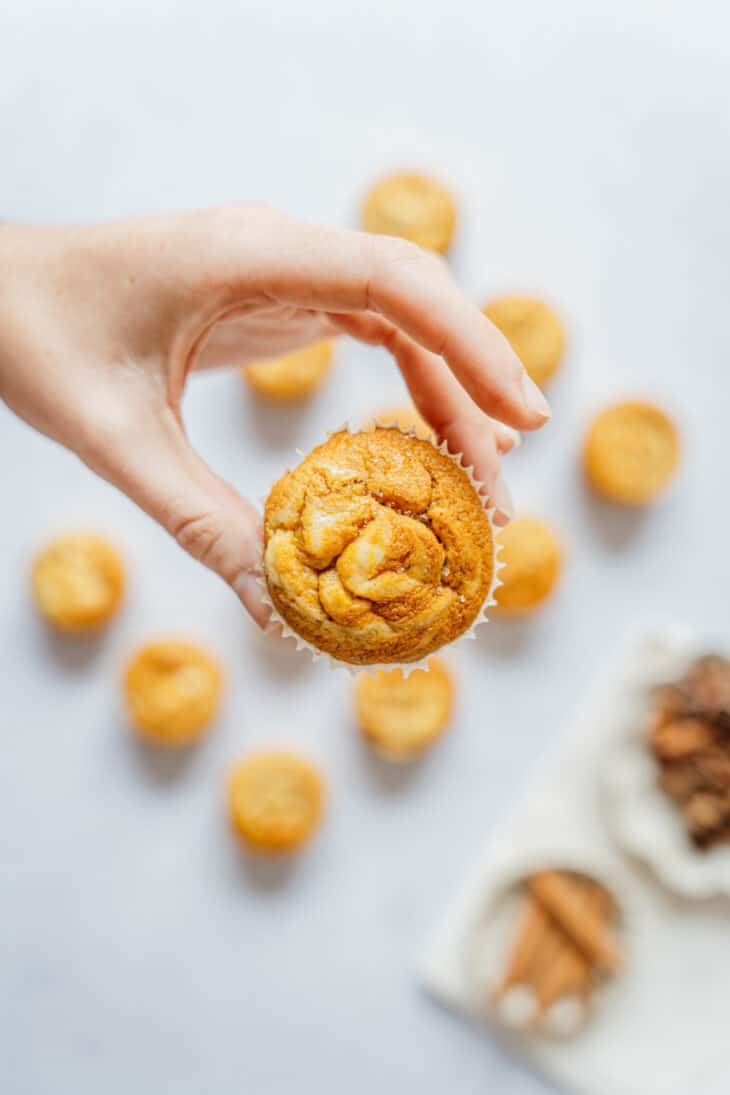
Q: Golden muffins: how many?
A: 11